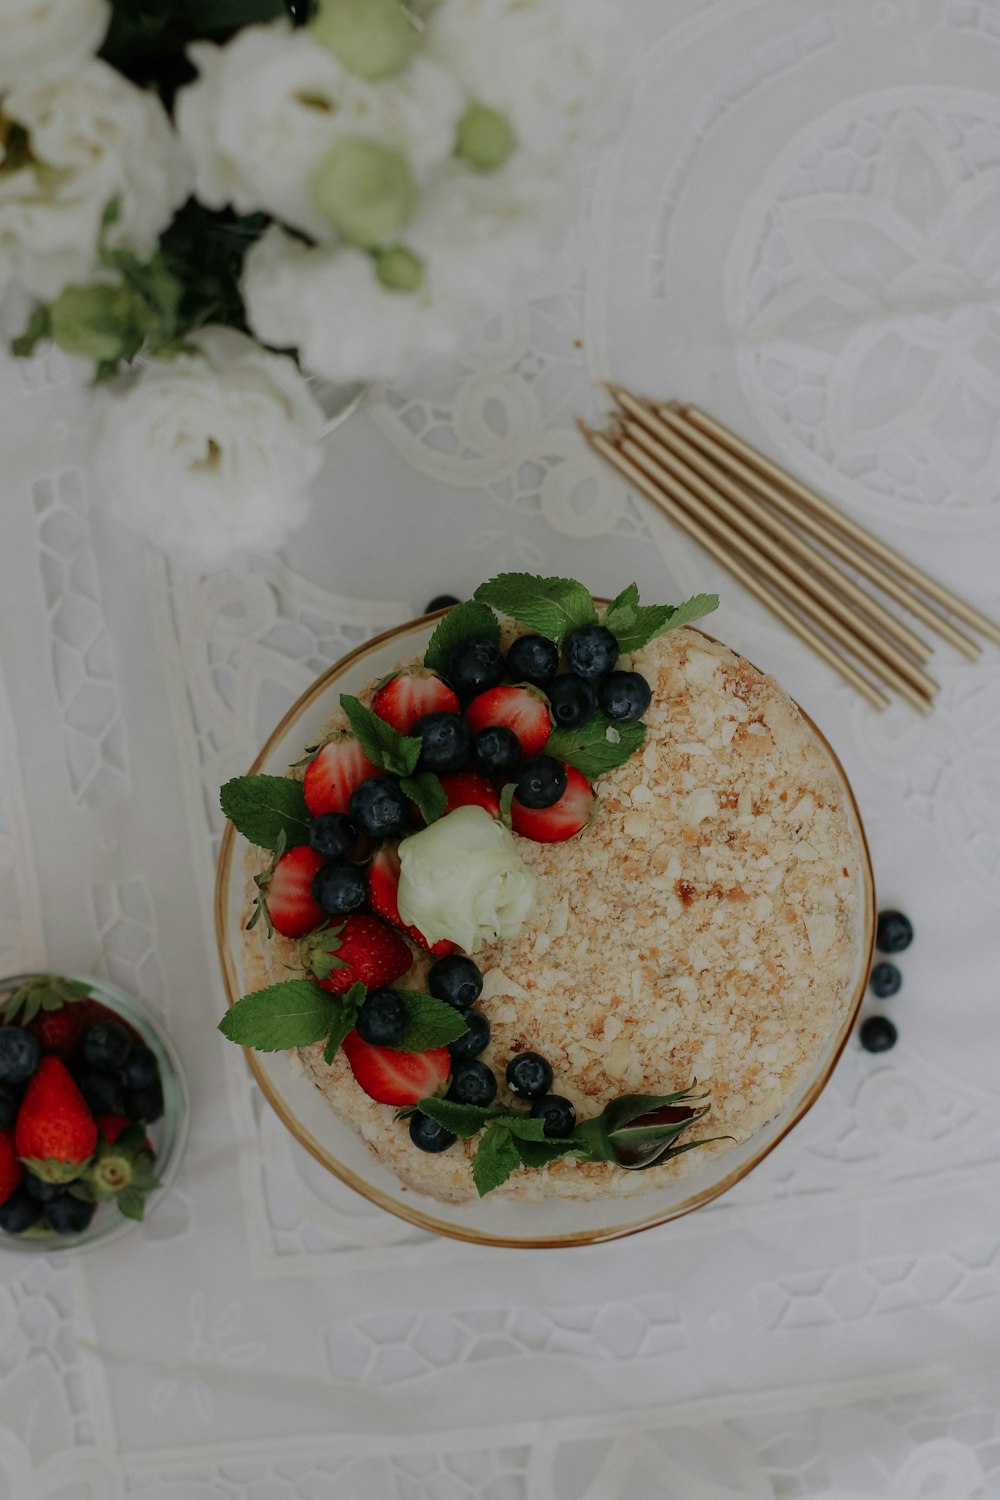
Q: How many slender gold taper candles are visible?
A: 6